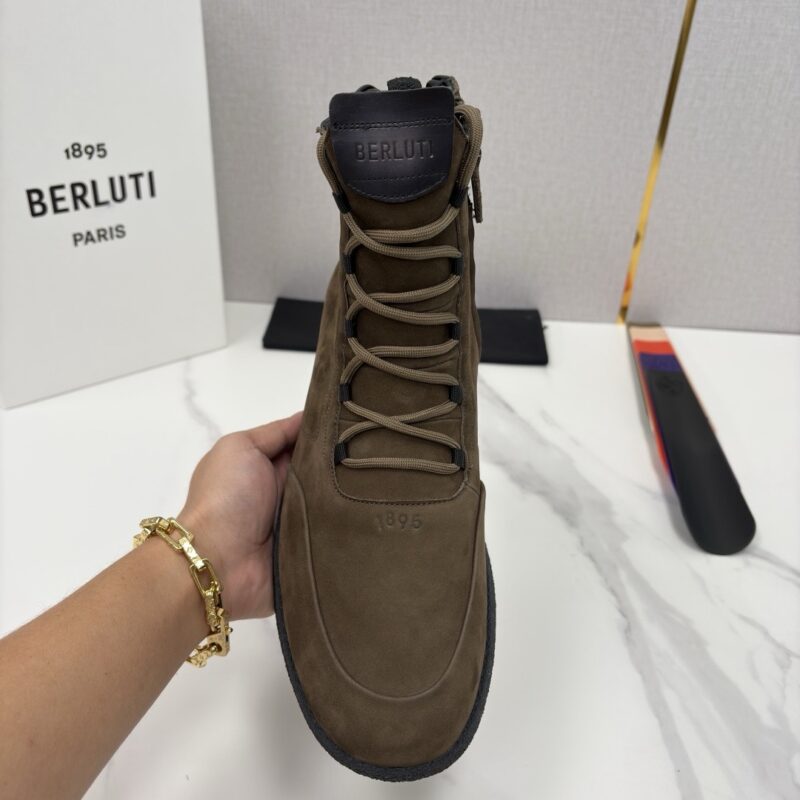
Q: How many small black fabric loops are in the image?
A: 10